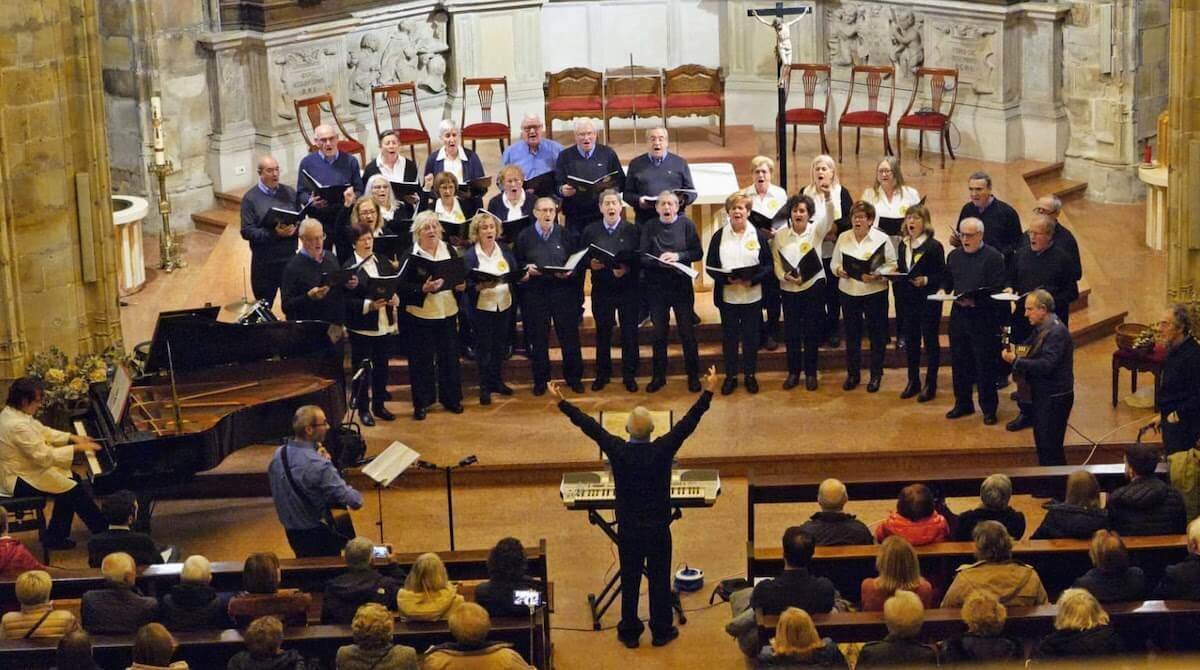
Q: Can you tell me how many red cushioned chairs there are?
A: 9